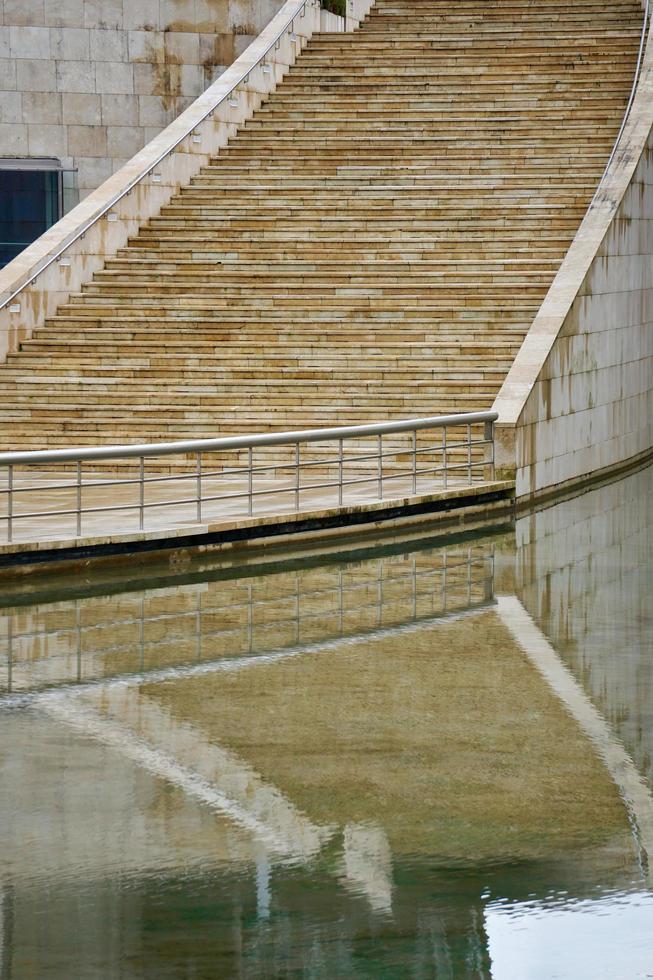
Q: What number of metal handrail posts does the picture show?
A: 12